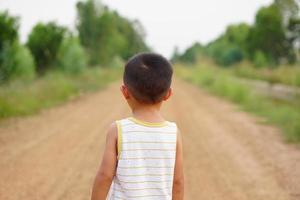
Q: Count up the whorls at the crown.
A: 1